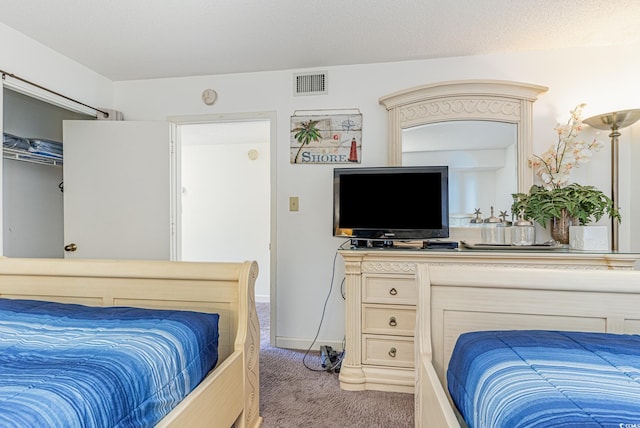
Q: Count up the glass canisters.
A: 2